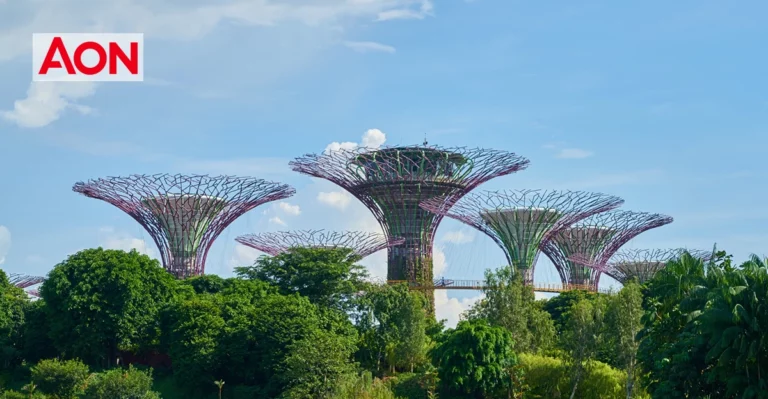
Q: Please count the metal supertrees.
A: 7